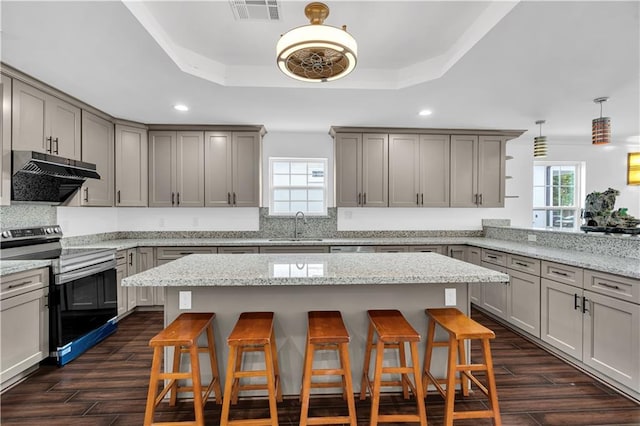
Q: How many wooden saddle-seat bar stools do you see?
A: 5